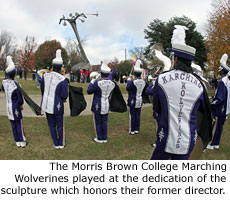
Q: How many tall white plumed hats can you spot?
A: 6